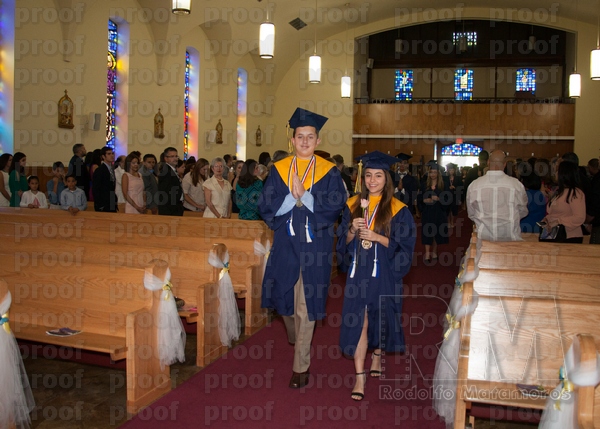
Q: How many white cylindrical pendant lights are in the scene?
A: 6